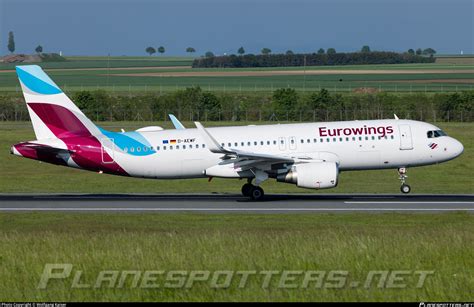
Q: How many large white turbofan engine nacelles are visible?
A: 1